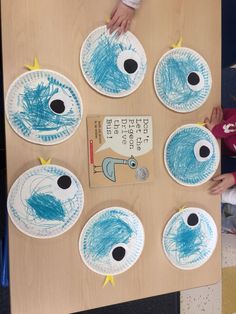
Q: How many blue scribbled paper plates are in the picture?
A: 7